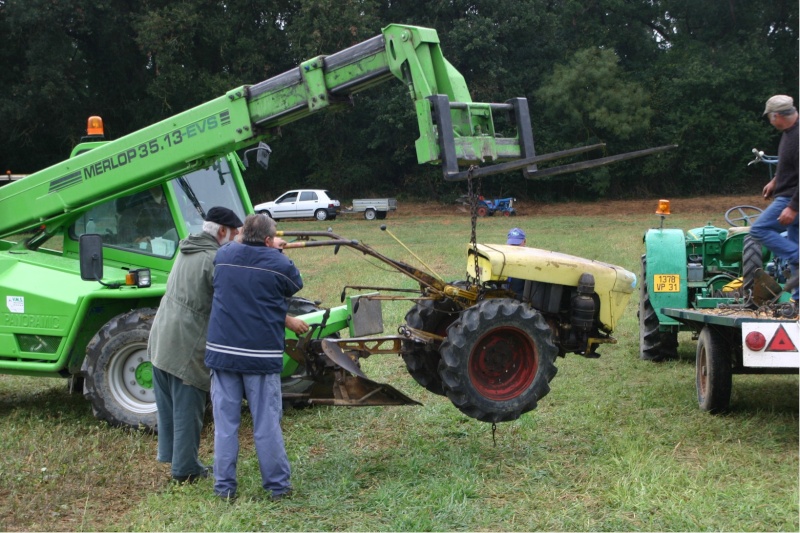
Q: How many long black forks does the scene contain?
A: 2